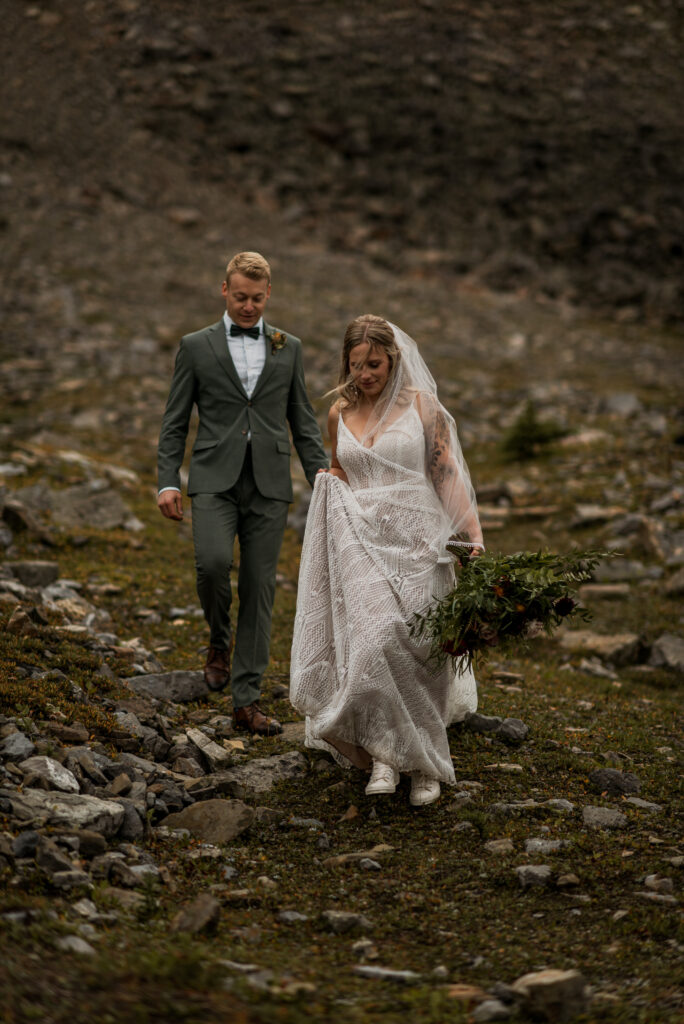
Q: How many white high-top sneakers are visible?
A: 2